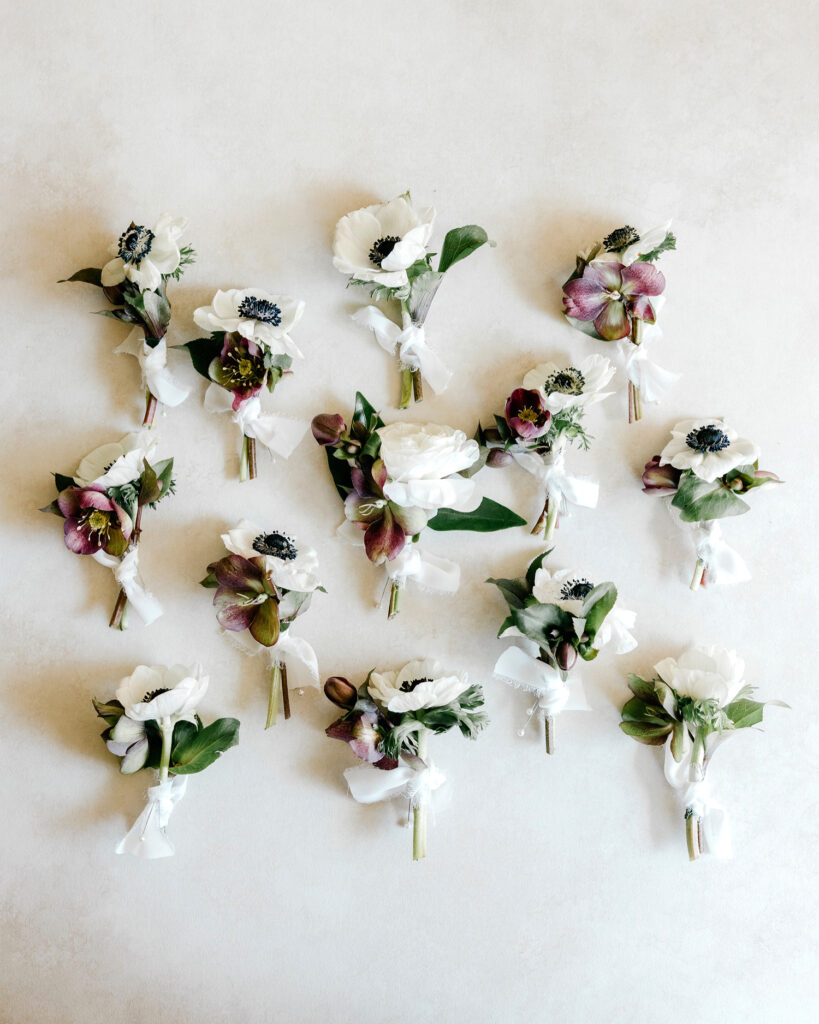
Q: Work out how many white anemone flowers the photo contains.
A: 12